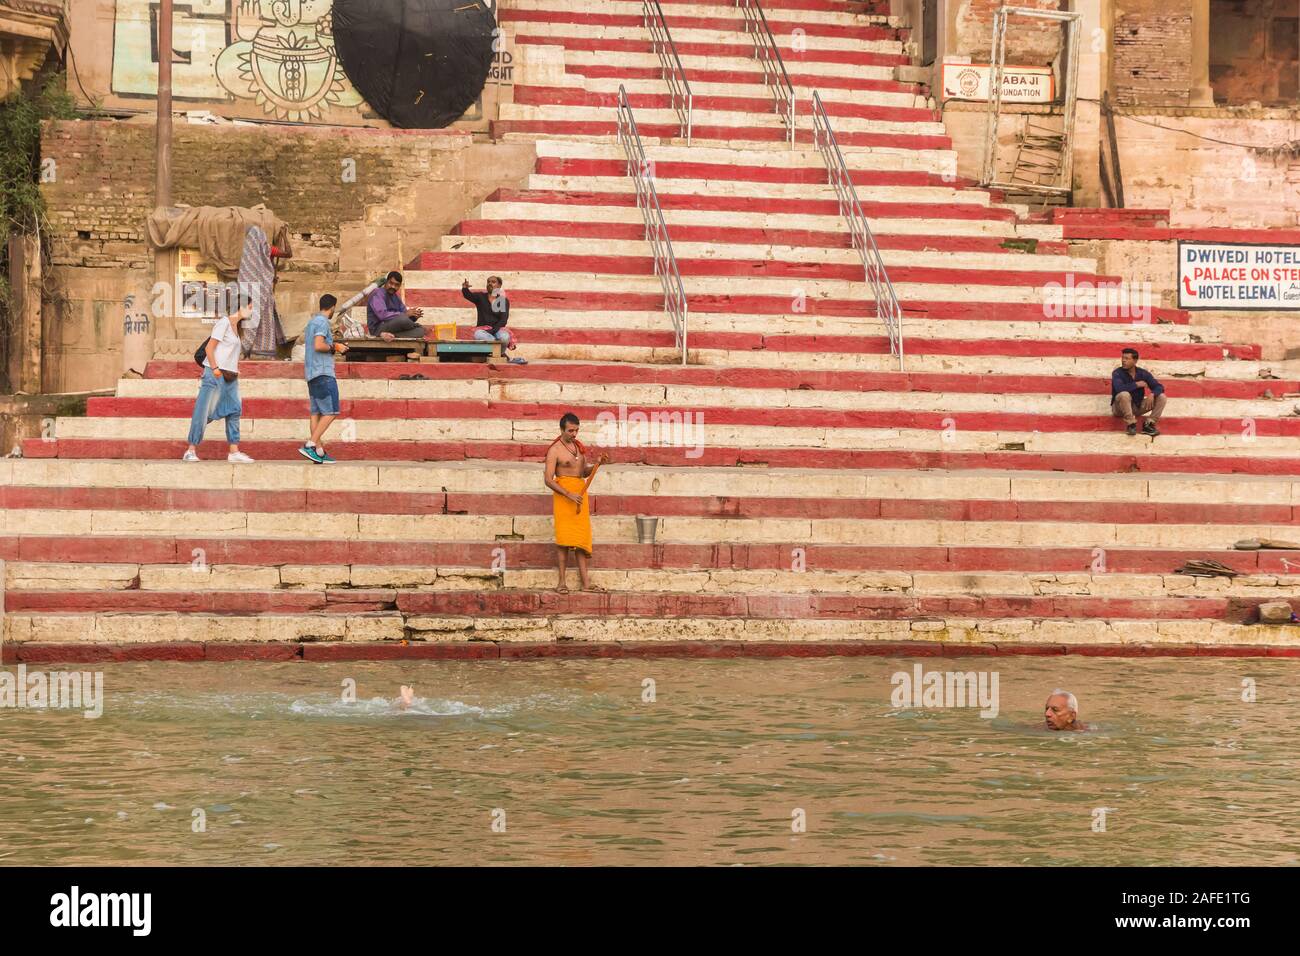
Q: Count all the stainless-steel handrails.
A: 4